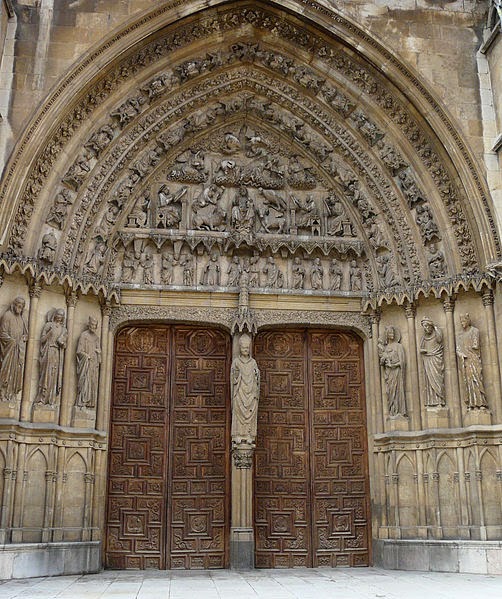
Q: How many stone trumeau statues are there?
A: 1